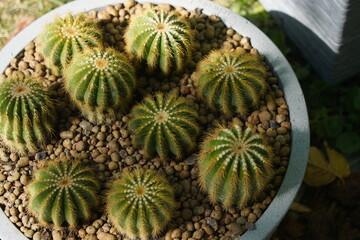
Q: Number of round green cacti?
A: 9